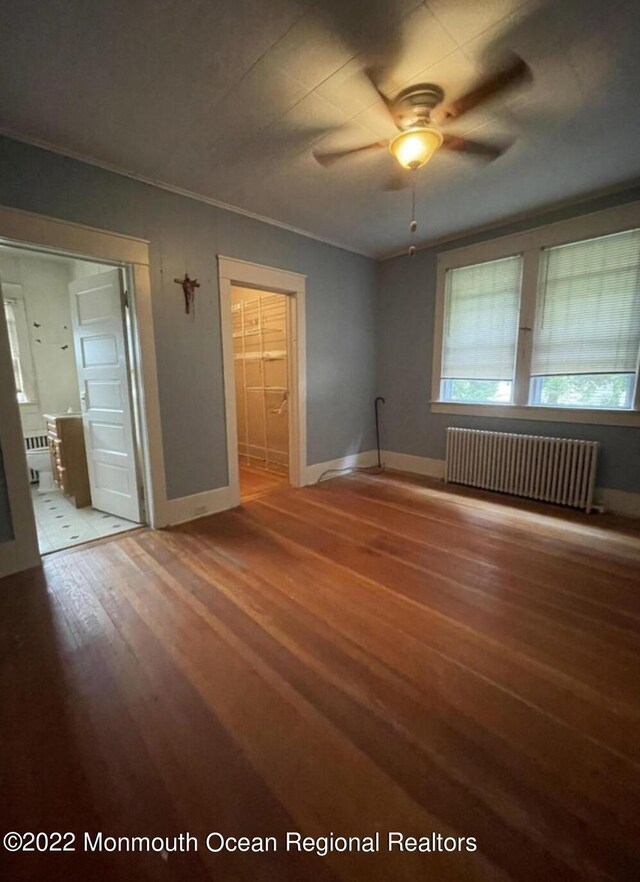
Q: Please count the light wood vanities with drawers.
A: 1